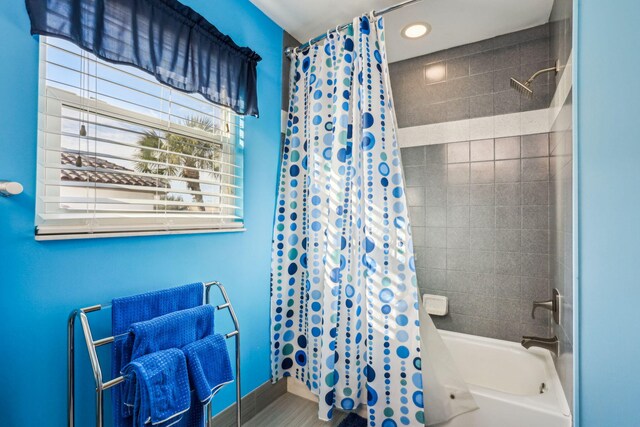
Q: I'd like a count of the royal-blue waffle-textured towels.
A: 4